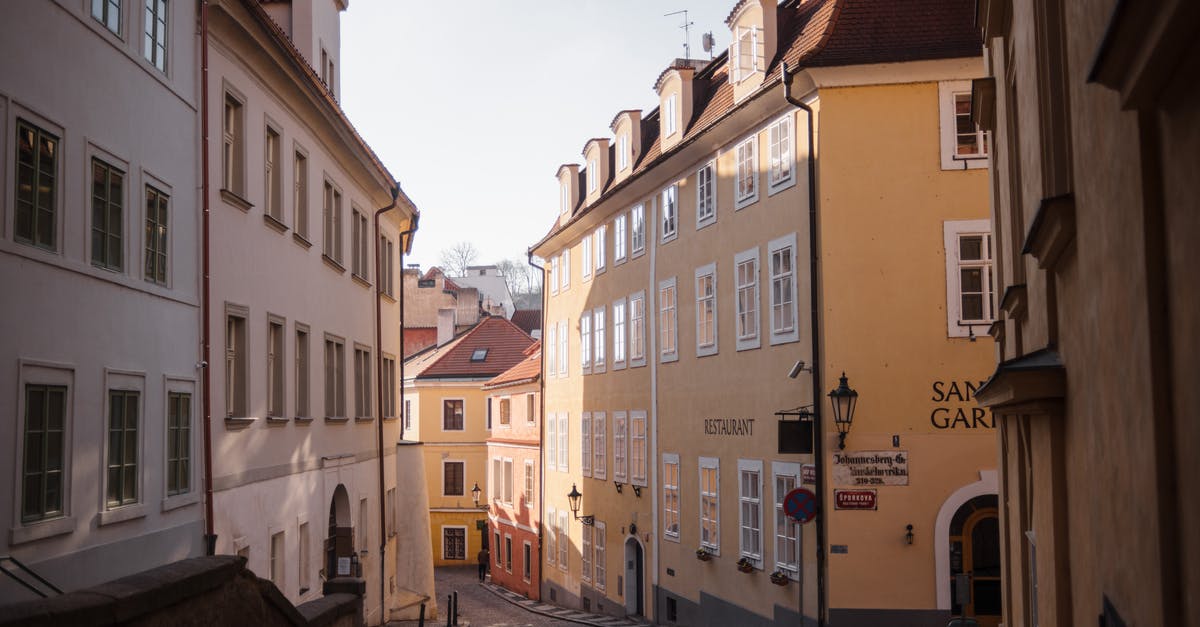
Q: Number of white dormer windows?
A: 5